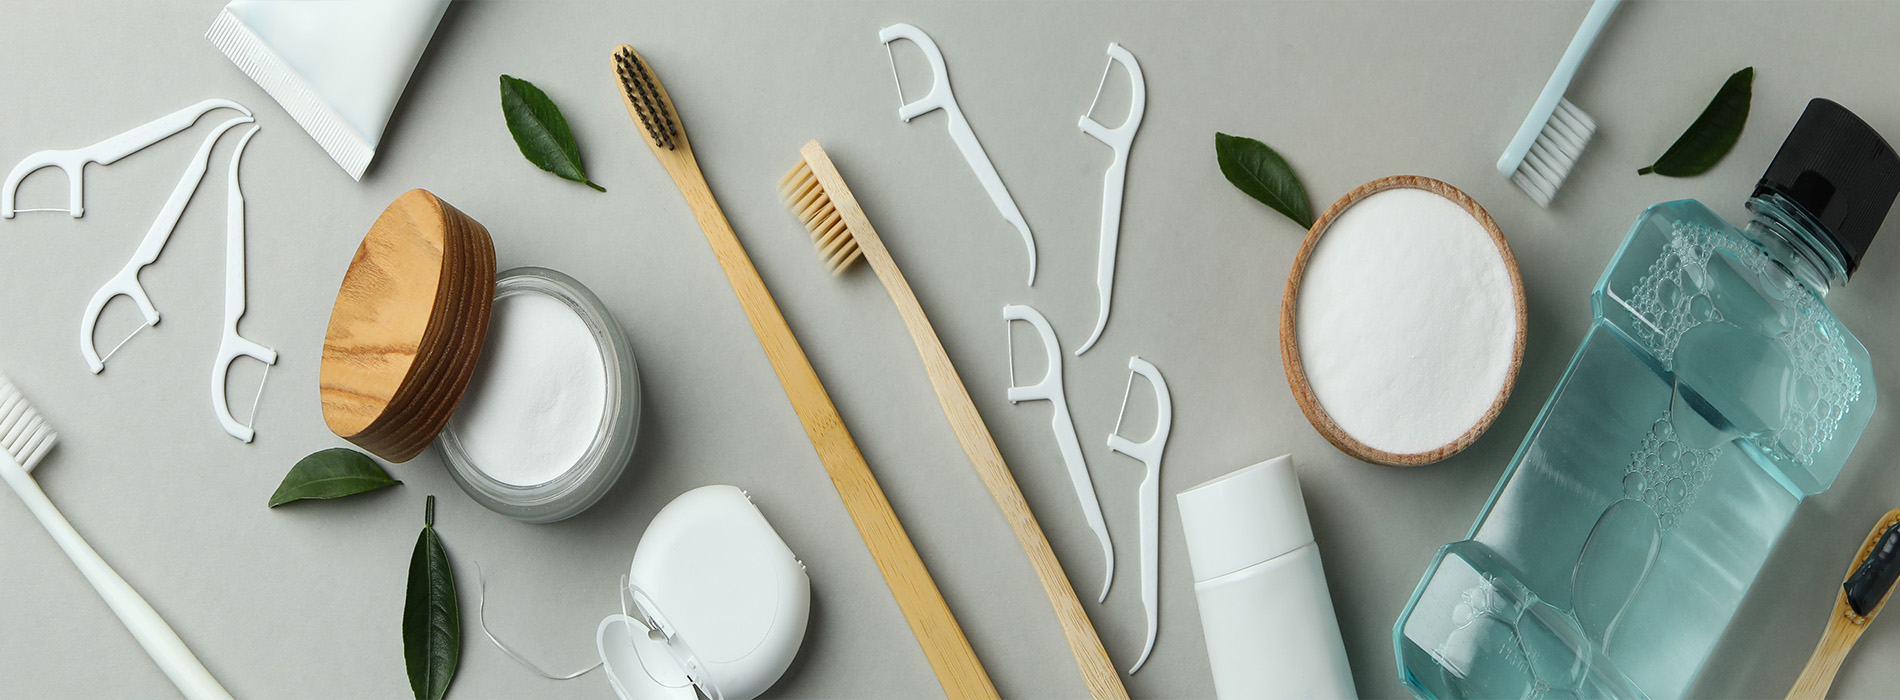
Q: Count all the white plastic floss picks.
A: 7